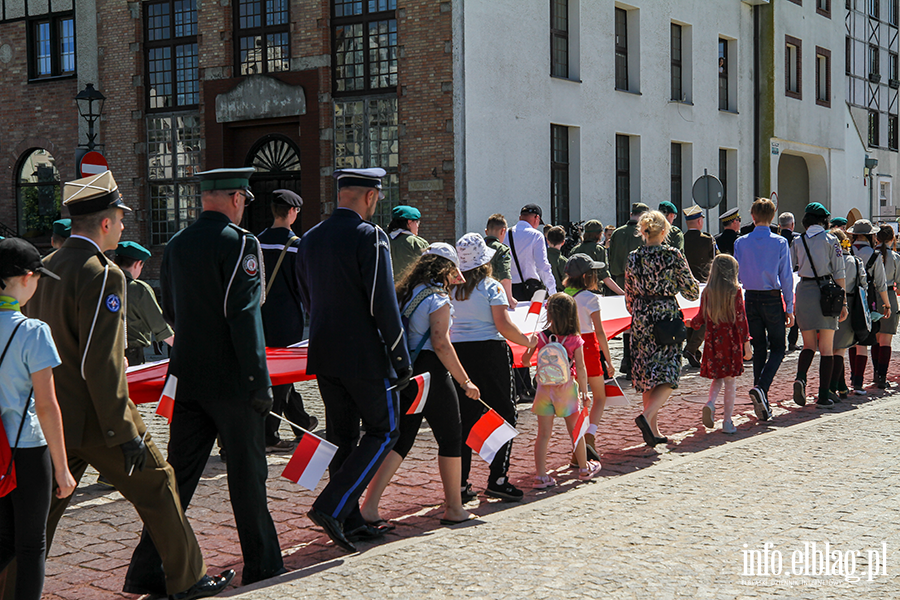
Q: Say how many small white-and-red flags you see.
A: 7